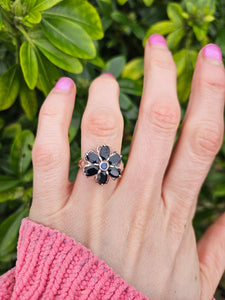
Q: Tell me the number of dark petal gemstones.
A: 6